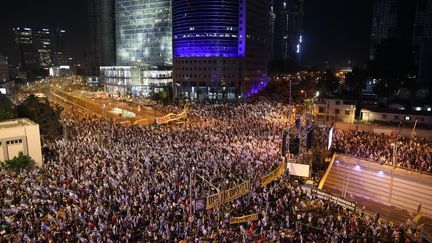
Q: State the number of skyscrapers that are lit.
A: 2